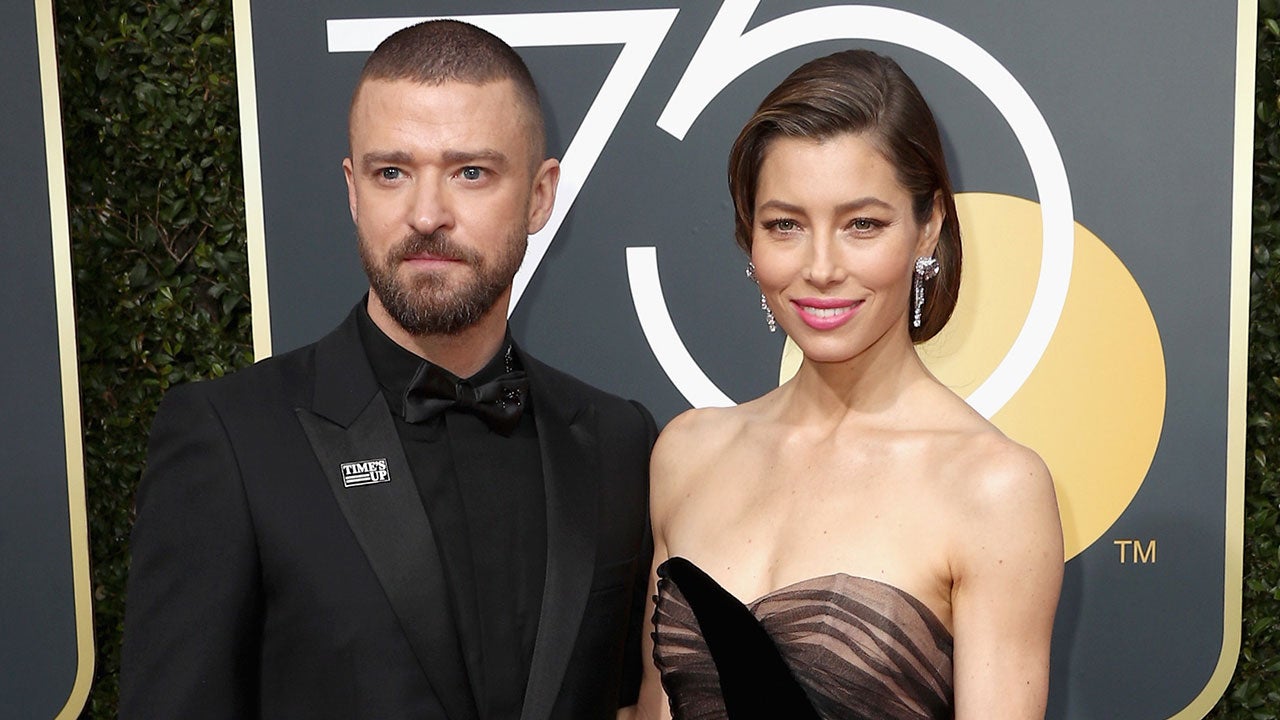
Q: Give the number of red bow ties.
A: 0